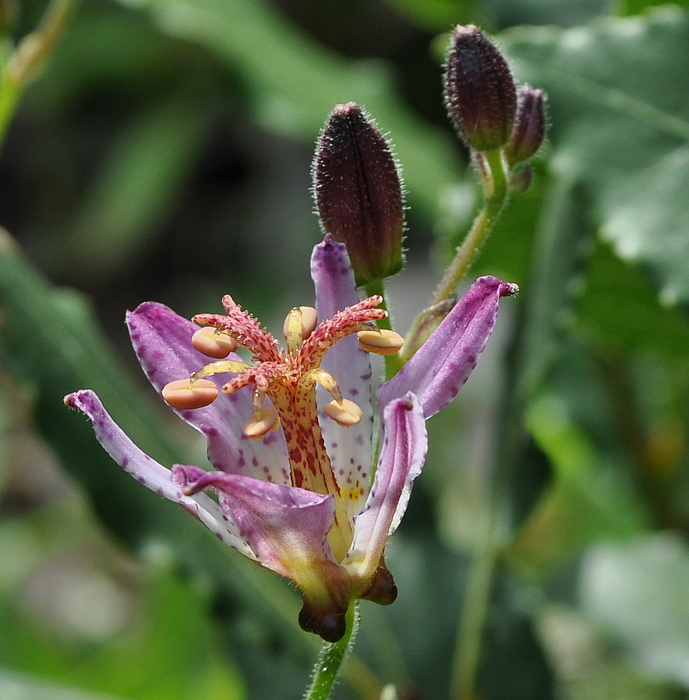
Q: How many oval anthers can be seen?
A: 6